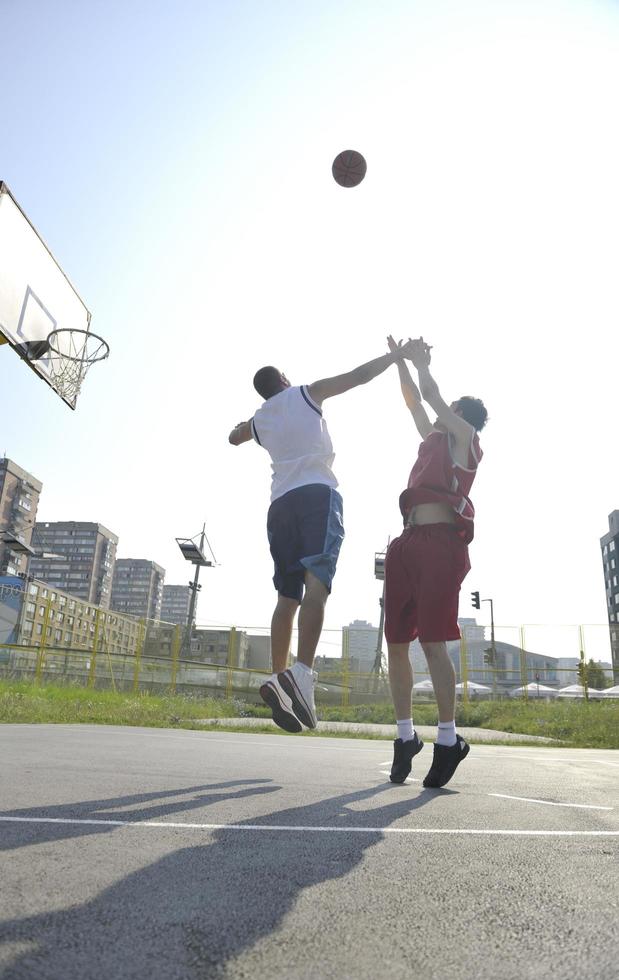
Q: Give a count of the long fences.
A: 1